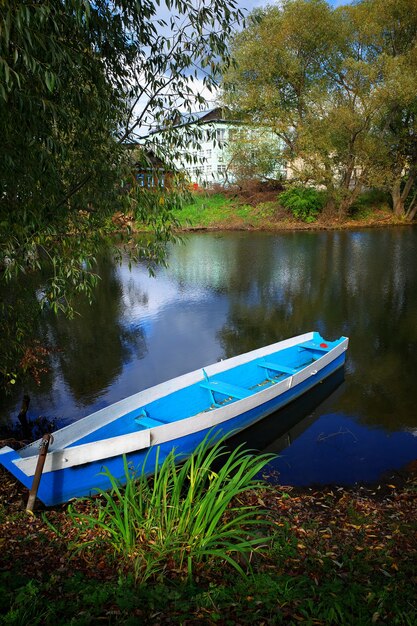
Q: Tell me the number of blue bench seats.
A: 4